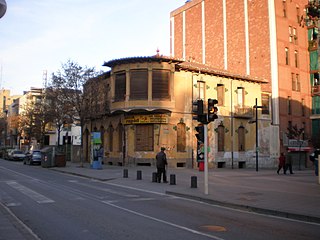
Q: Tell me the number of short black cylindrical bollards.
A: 5